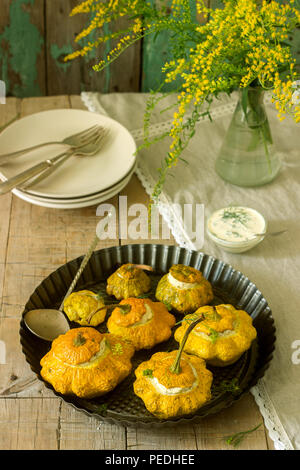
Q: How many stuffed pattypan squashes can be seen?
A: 7